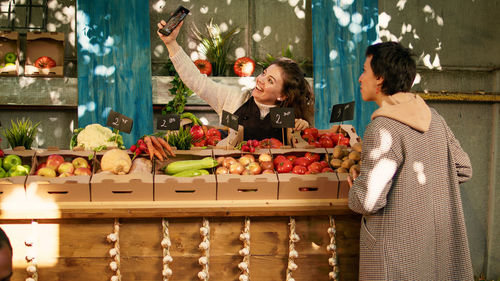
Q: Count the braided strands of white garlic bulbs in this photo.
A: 7